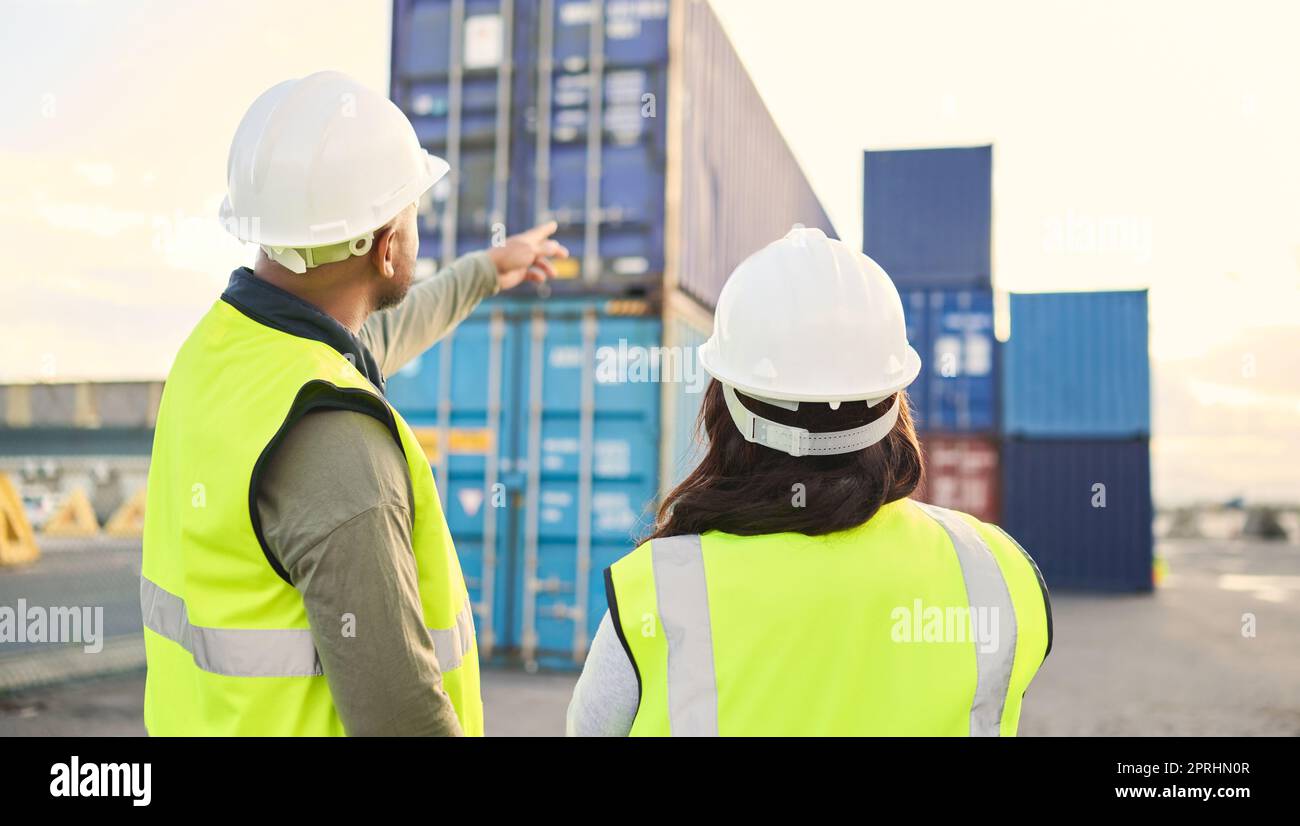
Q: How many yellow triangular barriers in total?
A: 3